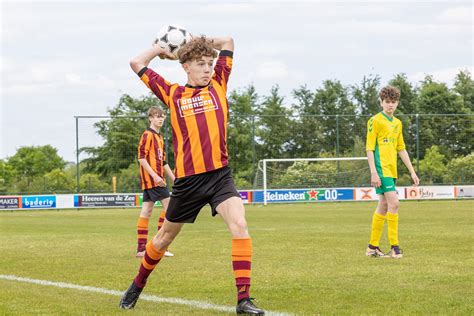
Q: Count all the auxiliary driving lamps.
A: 0